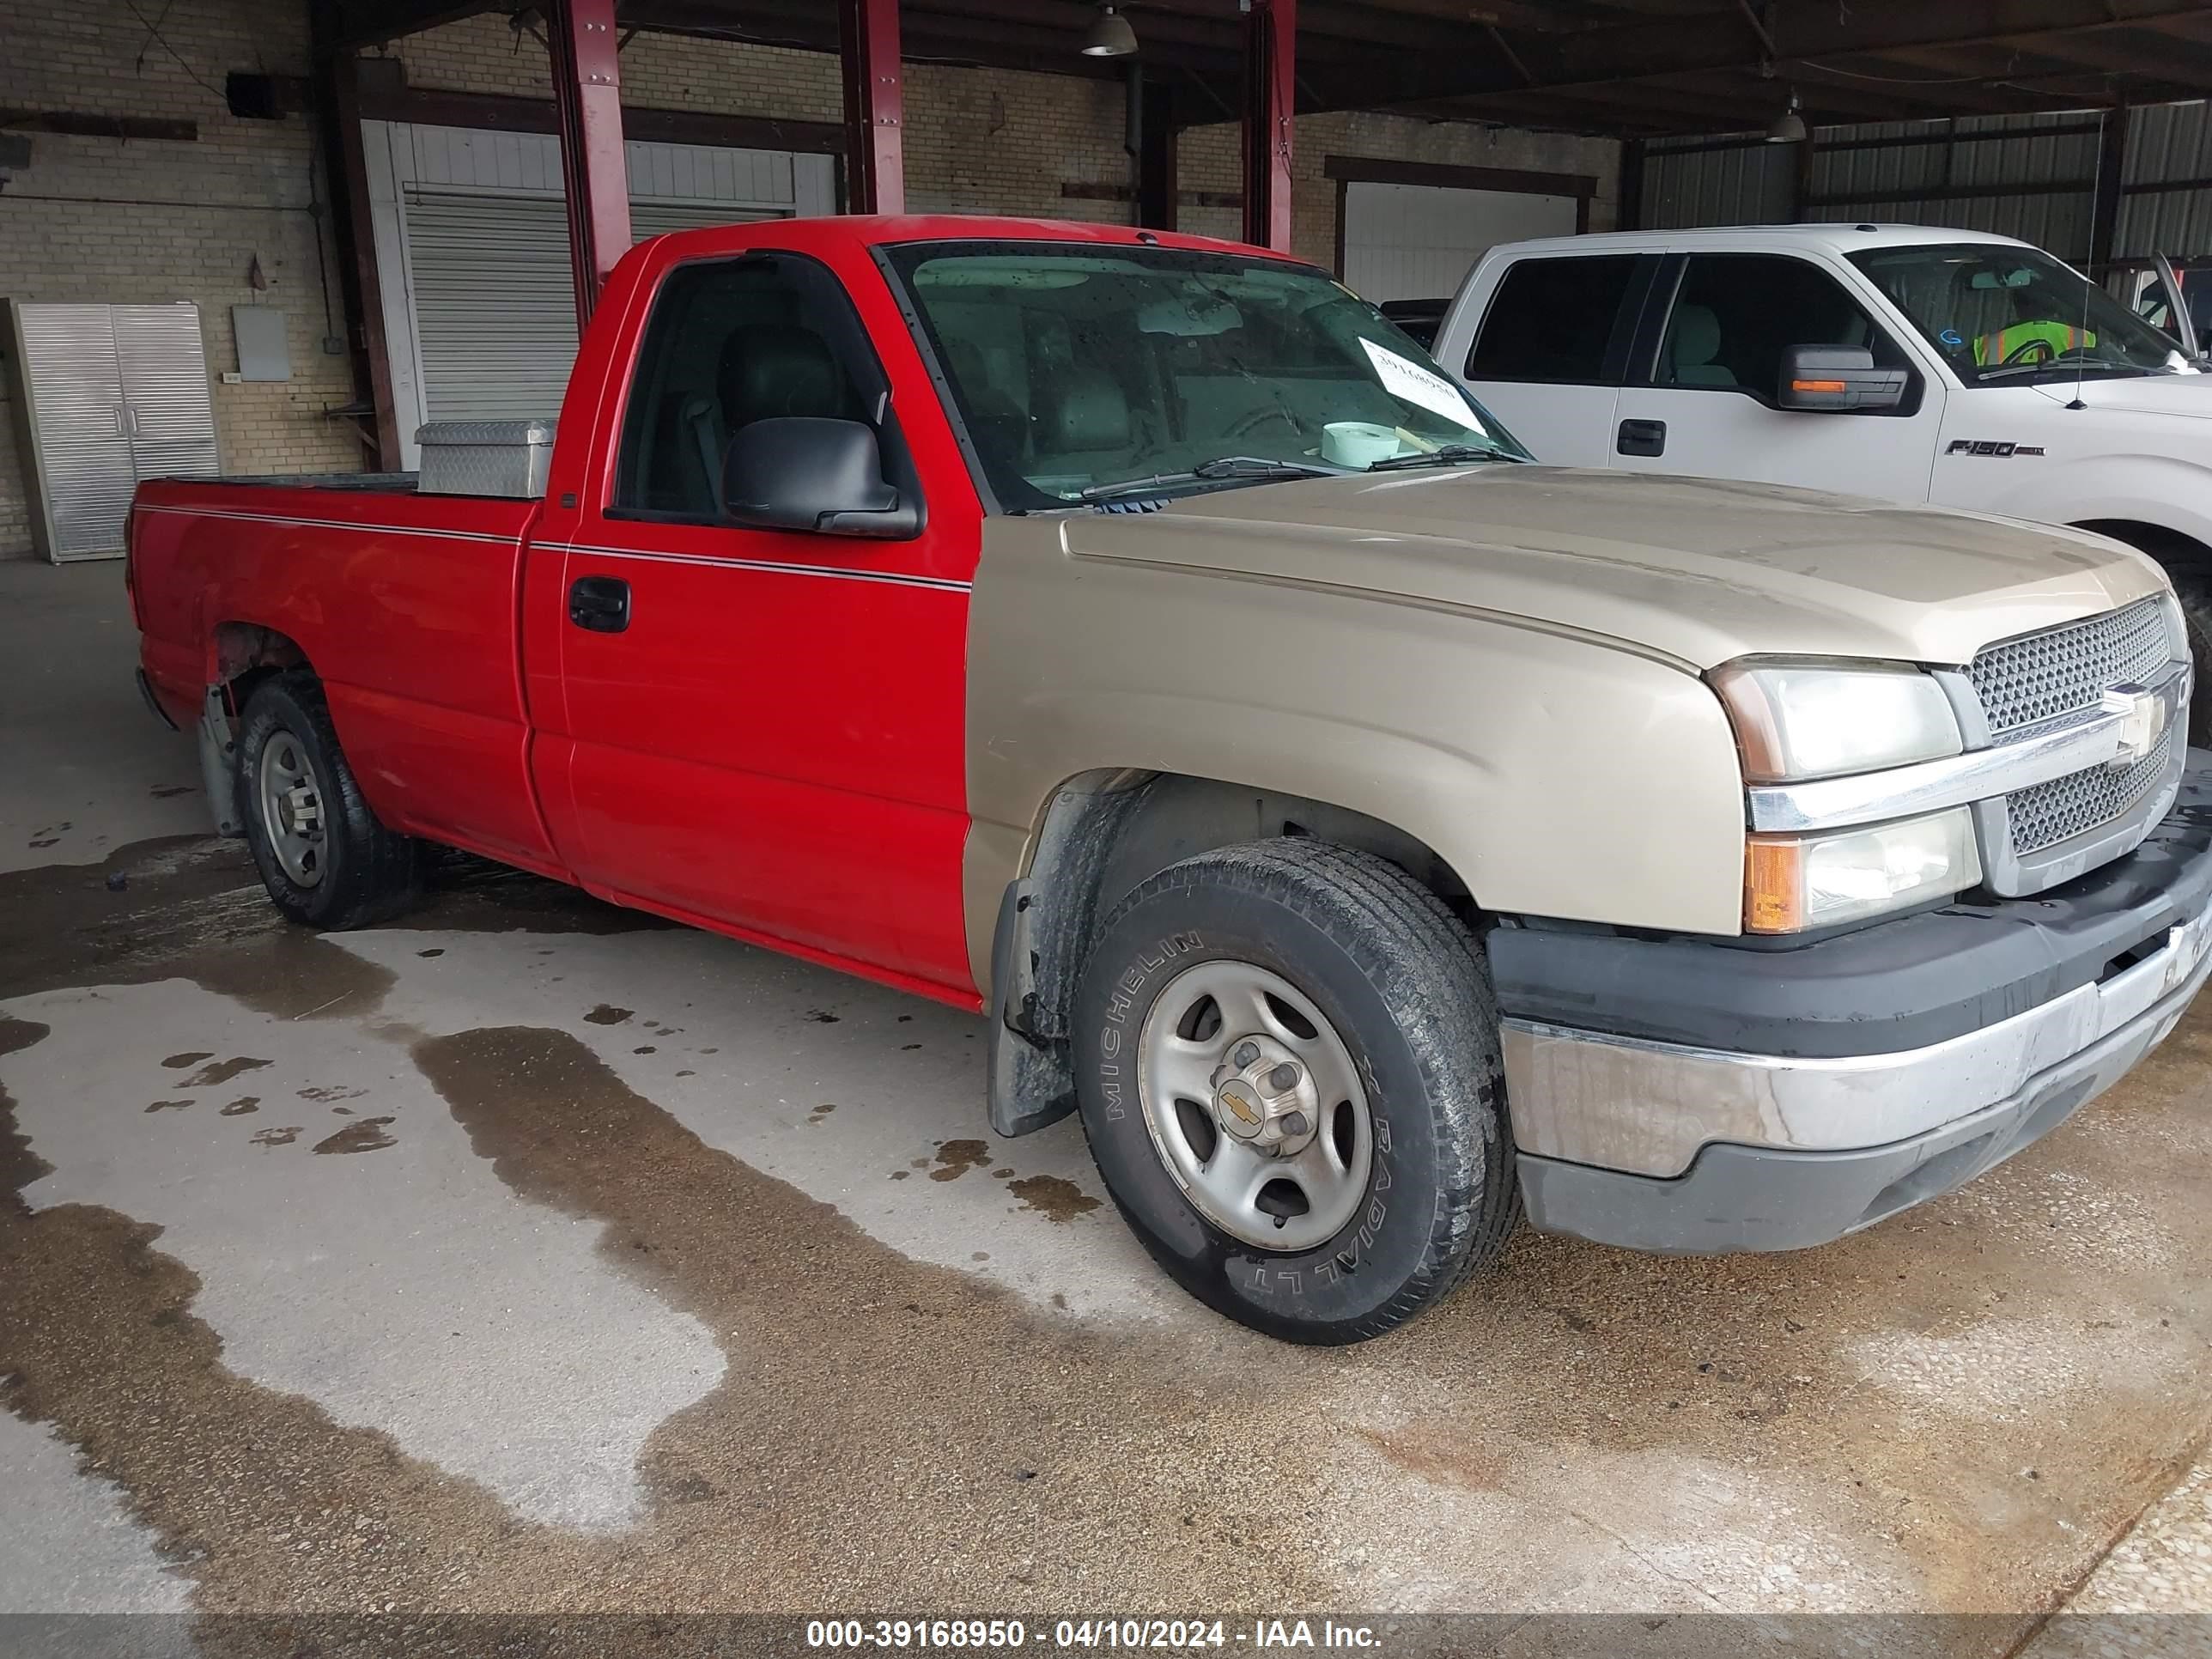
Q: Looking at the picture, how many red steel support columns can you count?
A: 3